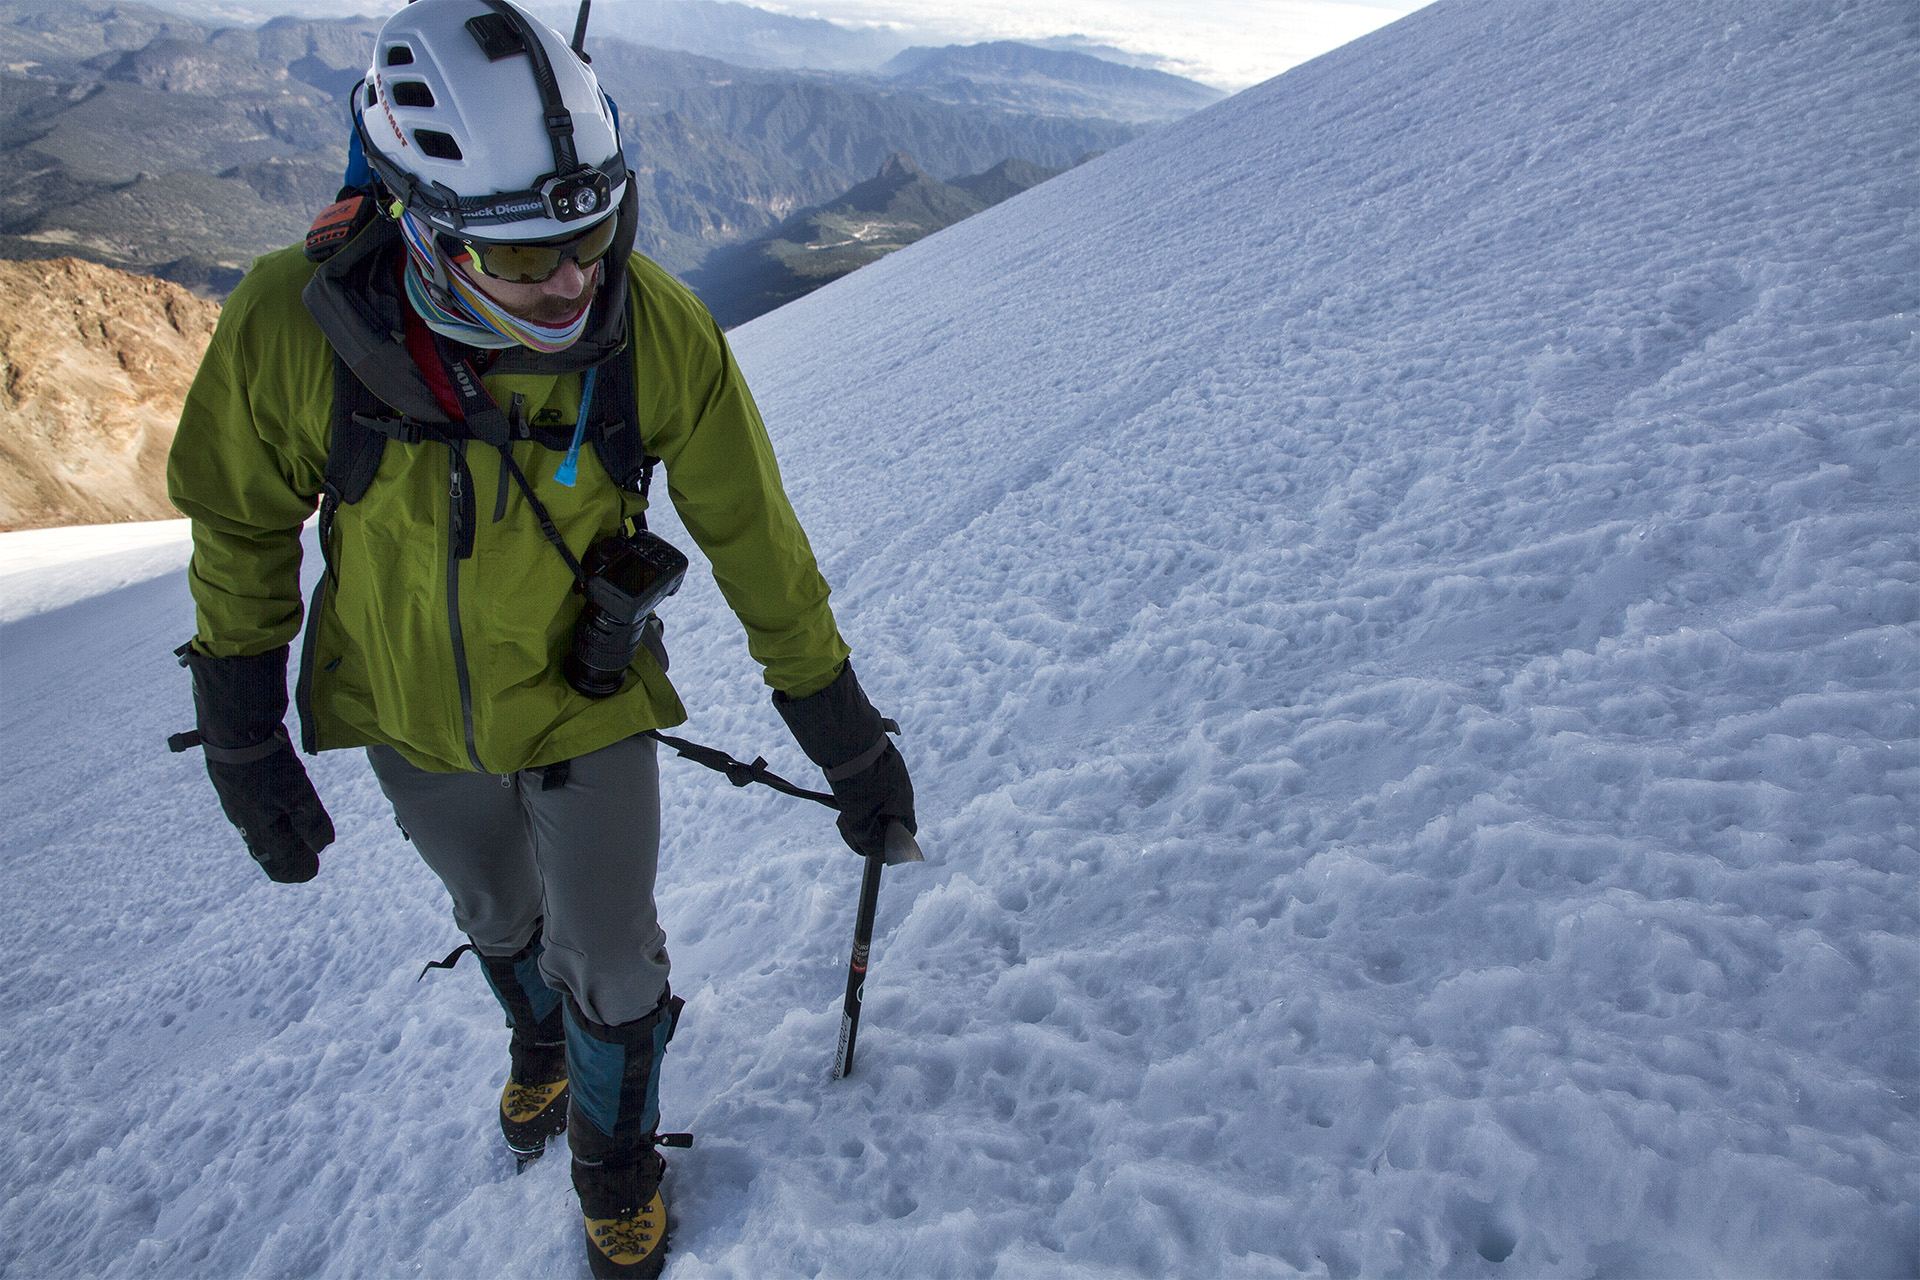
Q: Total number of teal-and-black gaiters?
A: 2